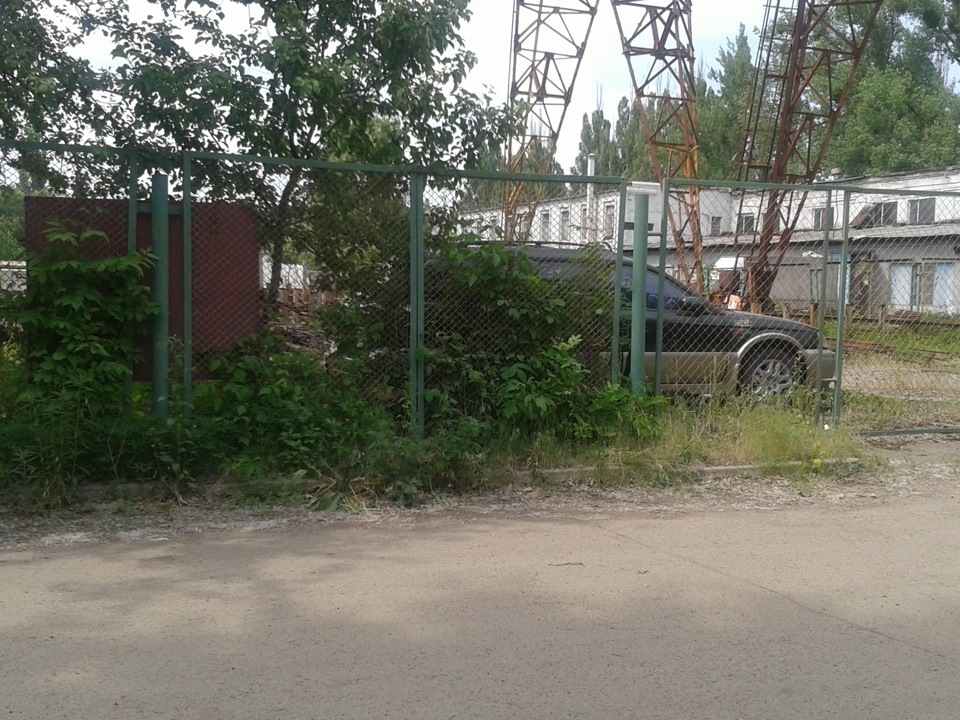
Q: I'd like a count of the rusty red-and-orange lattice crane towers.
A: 3